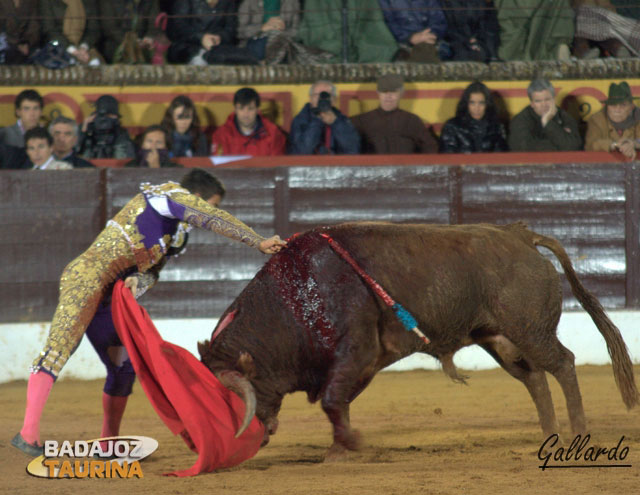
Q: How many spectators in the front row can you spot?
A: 12